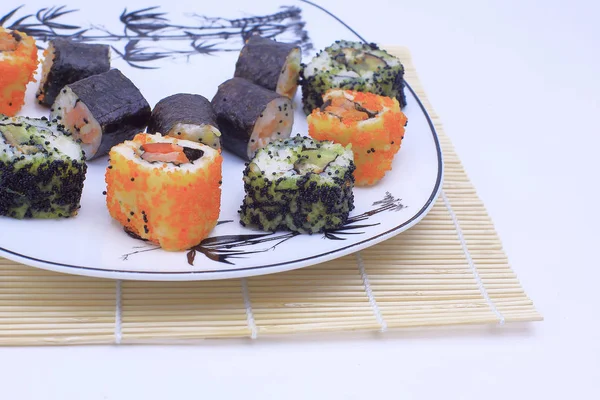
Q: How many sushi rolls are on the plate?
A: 11